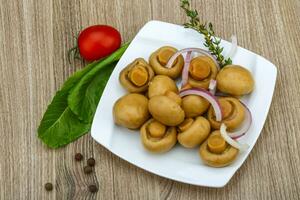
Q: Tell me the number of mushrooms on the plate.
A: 12